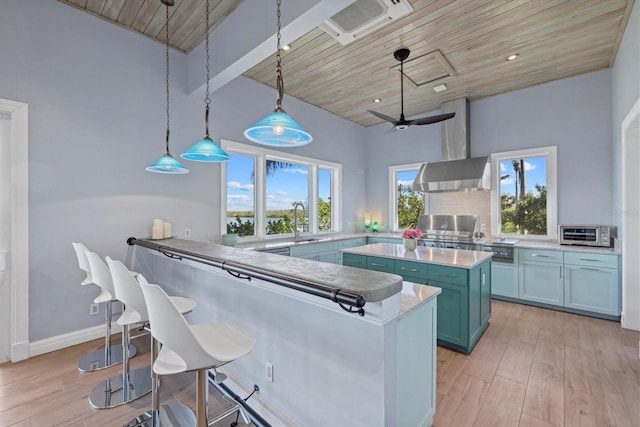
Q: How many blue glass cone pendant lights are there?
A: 3